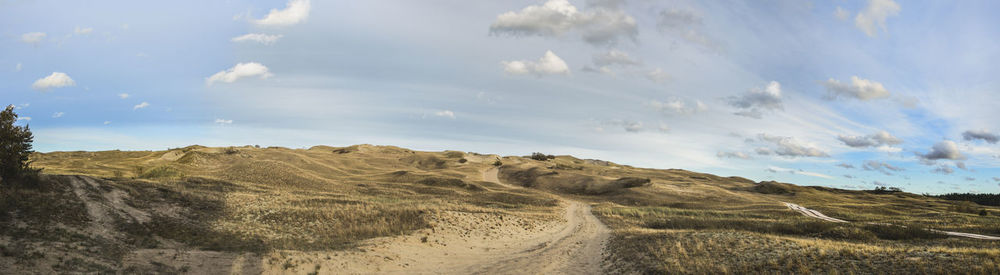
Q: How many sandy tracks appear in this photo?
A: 3